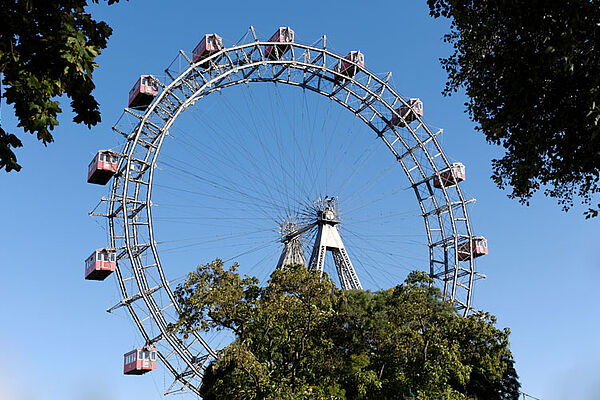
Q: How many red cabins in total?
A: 10